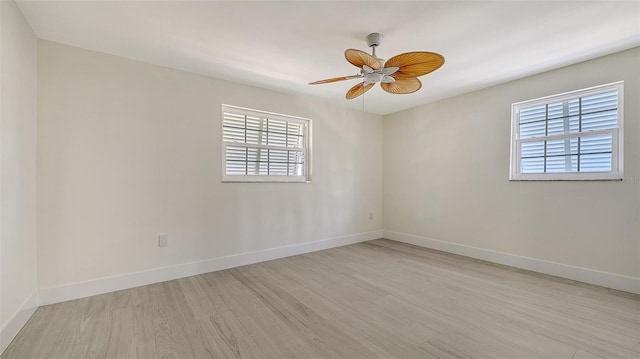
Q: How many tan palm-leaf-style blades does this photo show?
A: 5